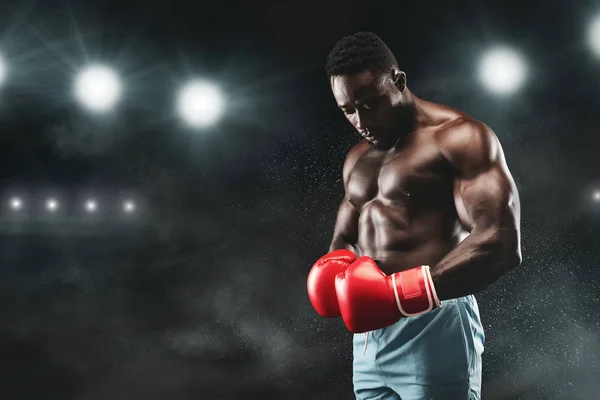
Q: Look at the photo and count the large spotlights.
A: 5